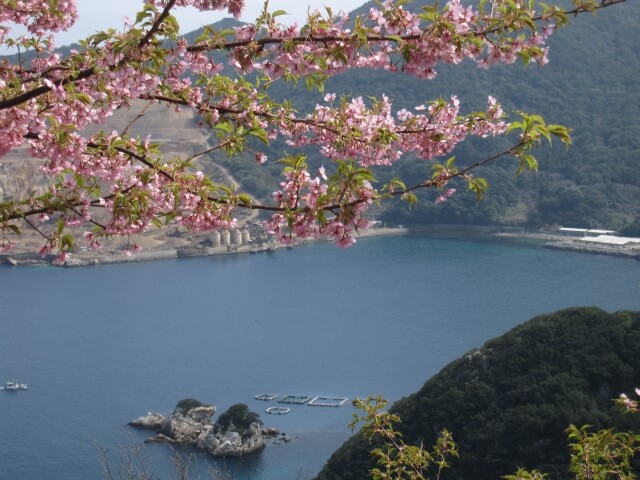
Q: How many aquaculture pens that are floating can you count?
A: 4